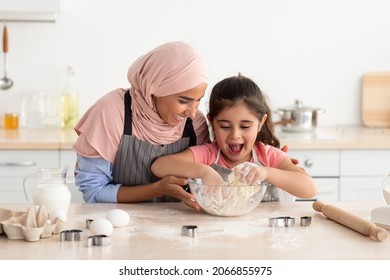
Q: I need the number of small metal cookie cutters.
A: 6